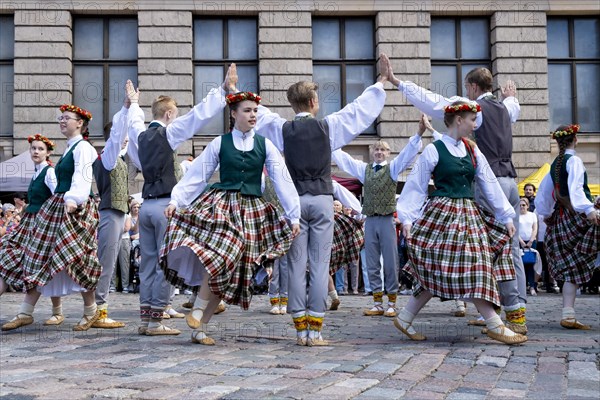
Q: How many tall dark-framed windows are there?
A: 6